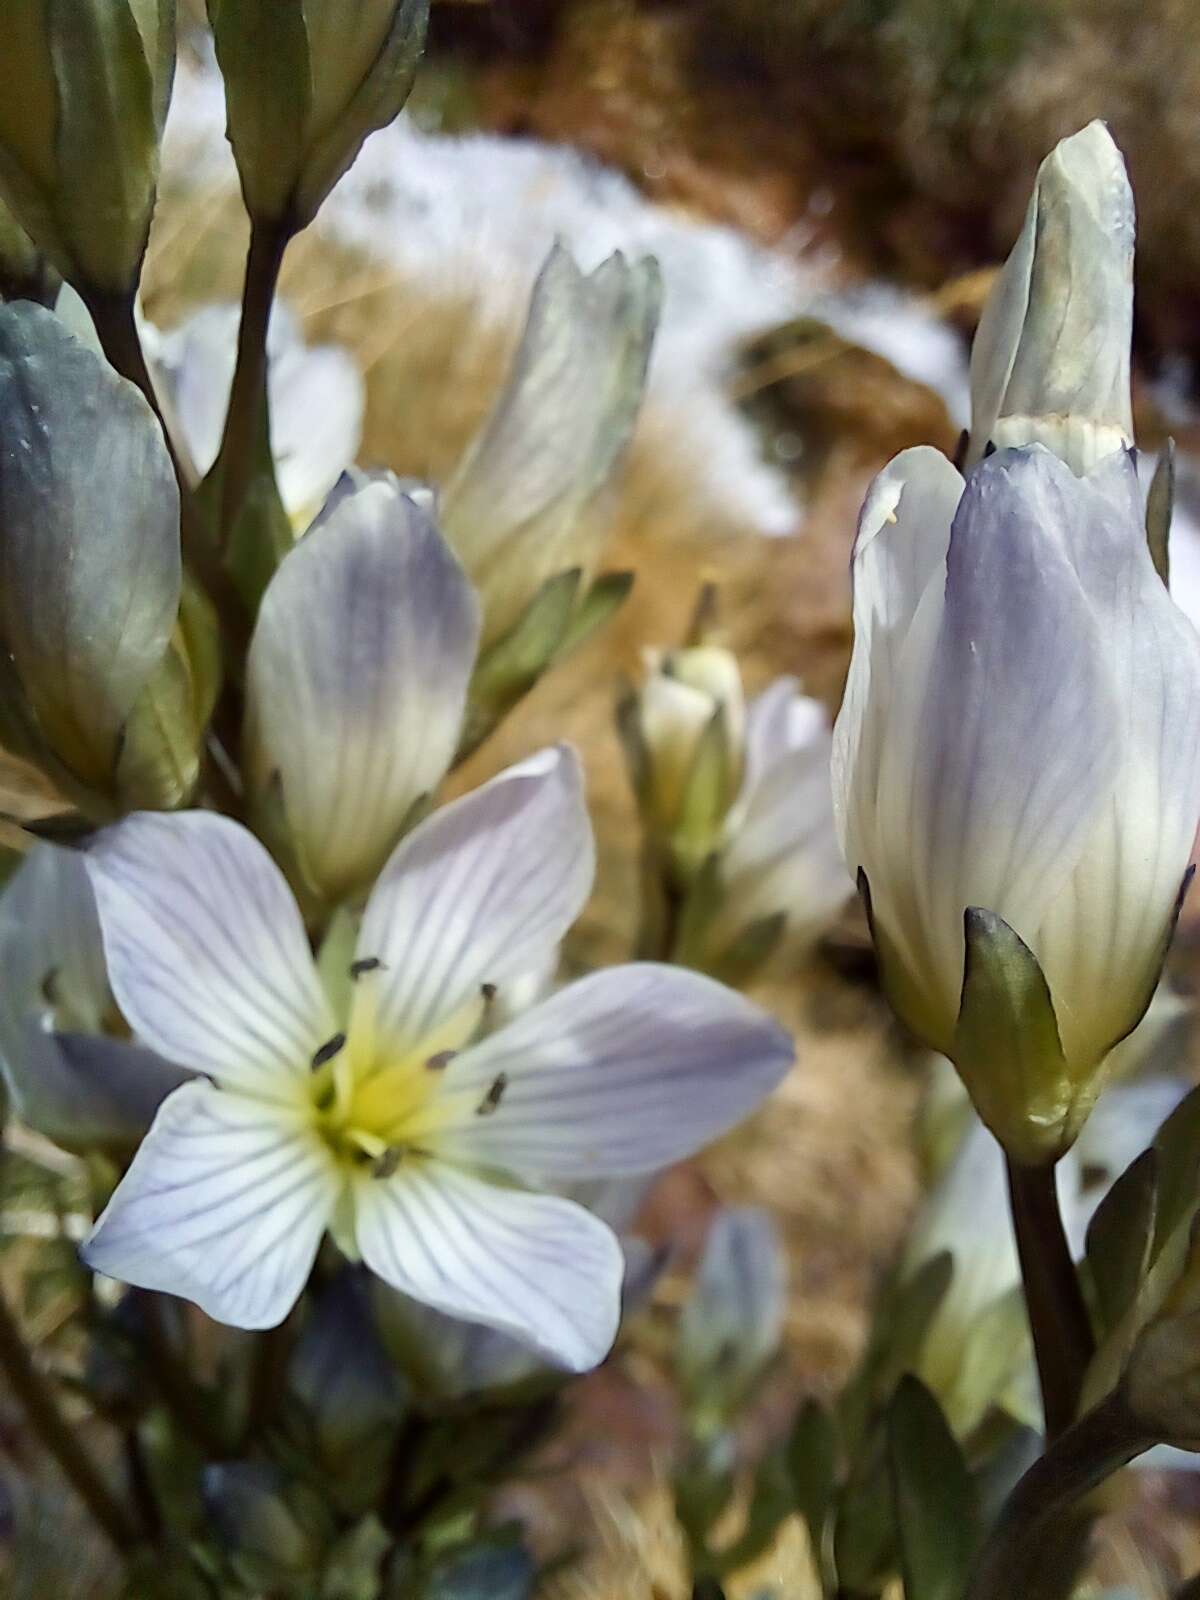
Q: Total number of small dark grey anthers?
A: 6